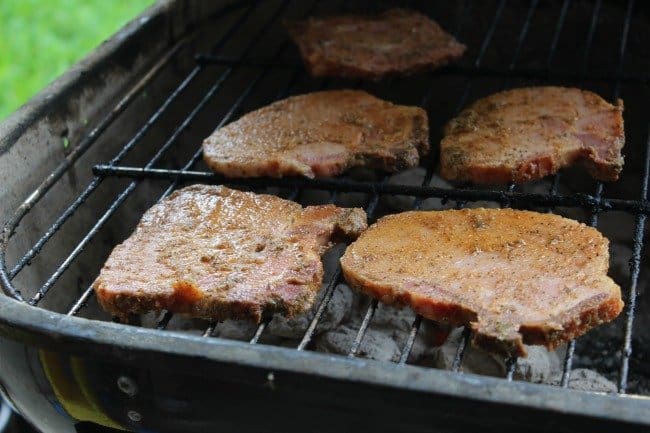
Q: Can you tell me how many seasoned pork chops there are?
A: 5